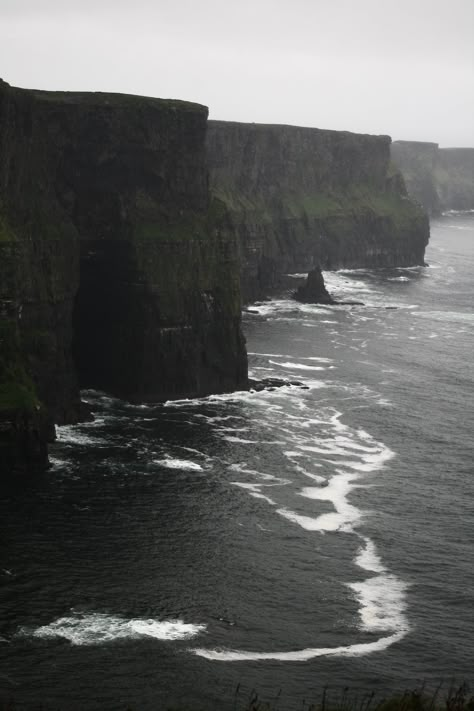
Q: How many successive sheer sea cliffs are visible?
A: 3